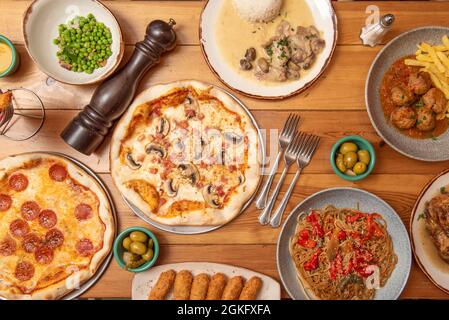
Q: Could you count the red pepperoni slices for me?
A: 13